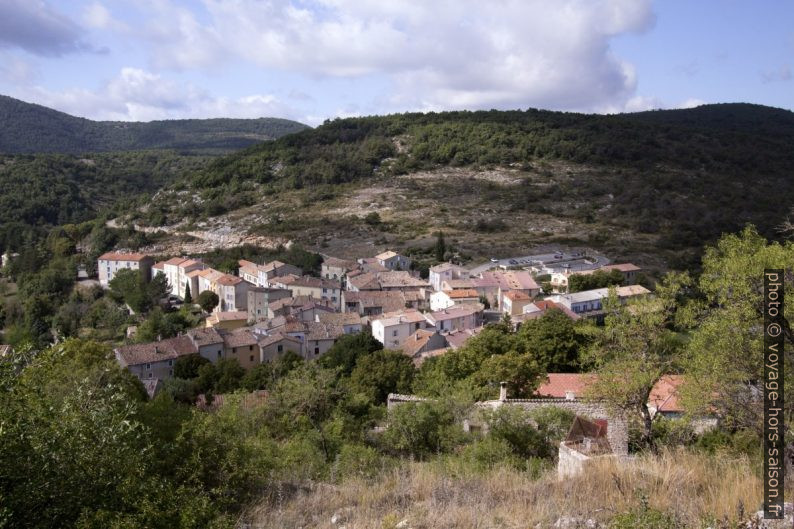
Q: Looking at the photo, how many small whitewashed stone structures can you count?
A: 1